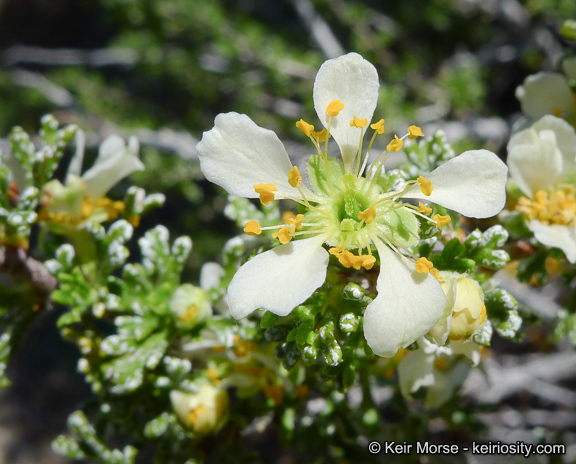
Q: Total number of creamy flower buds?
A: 3